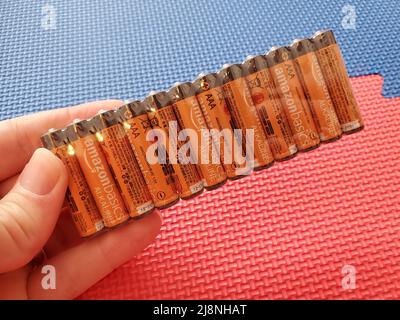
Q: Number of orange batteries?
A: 12